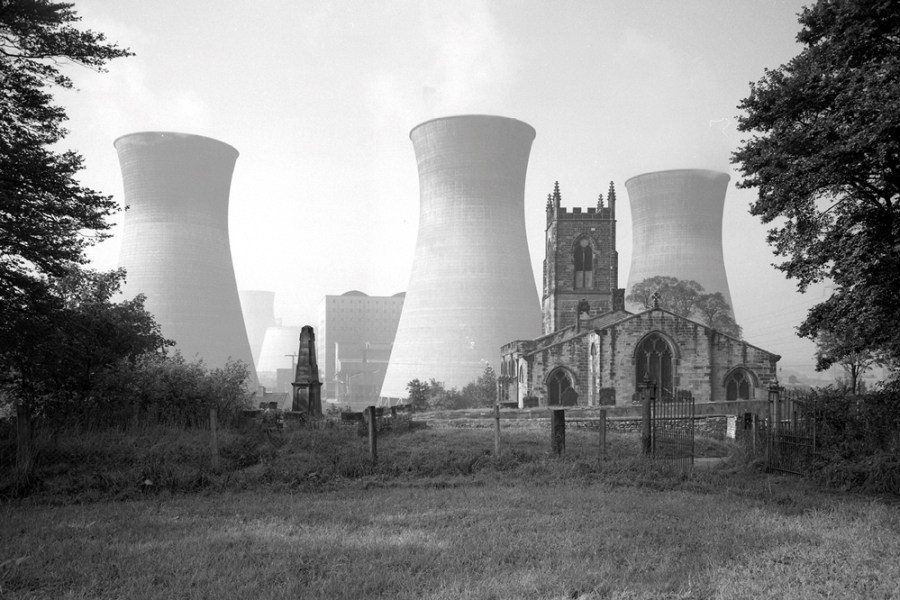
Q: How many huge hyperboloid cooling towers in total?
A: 3